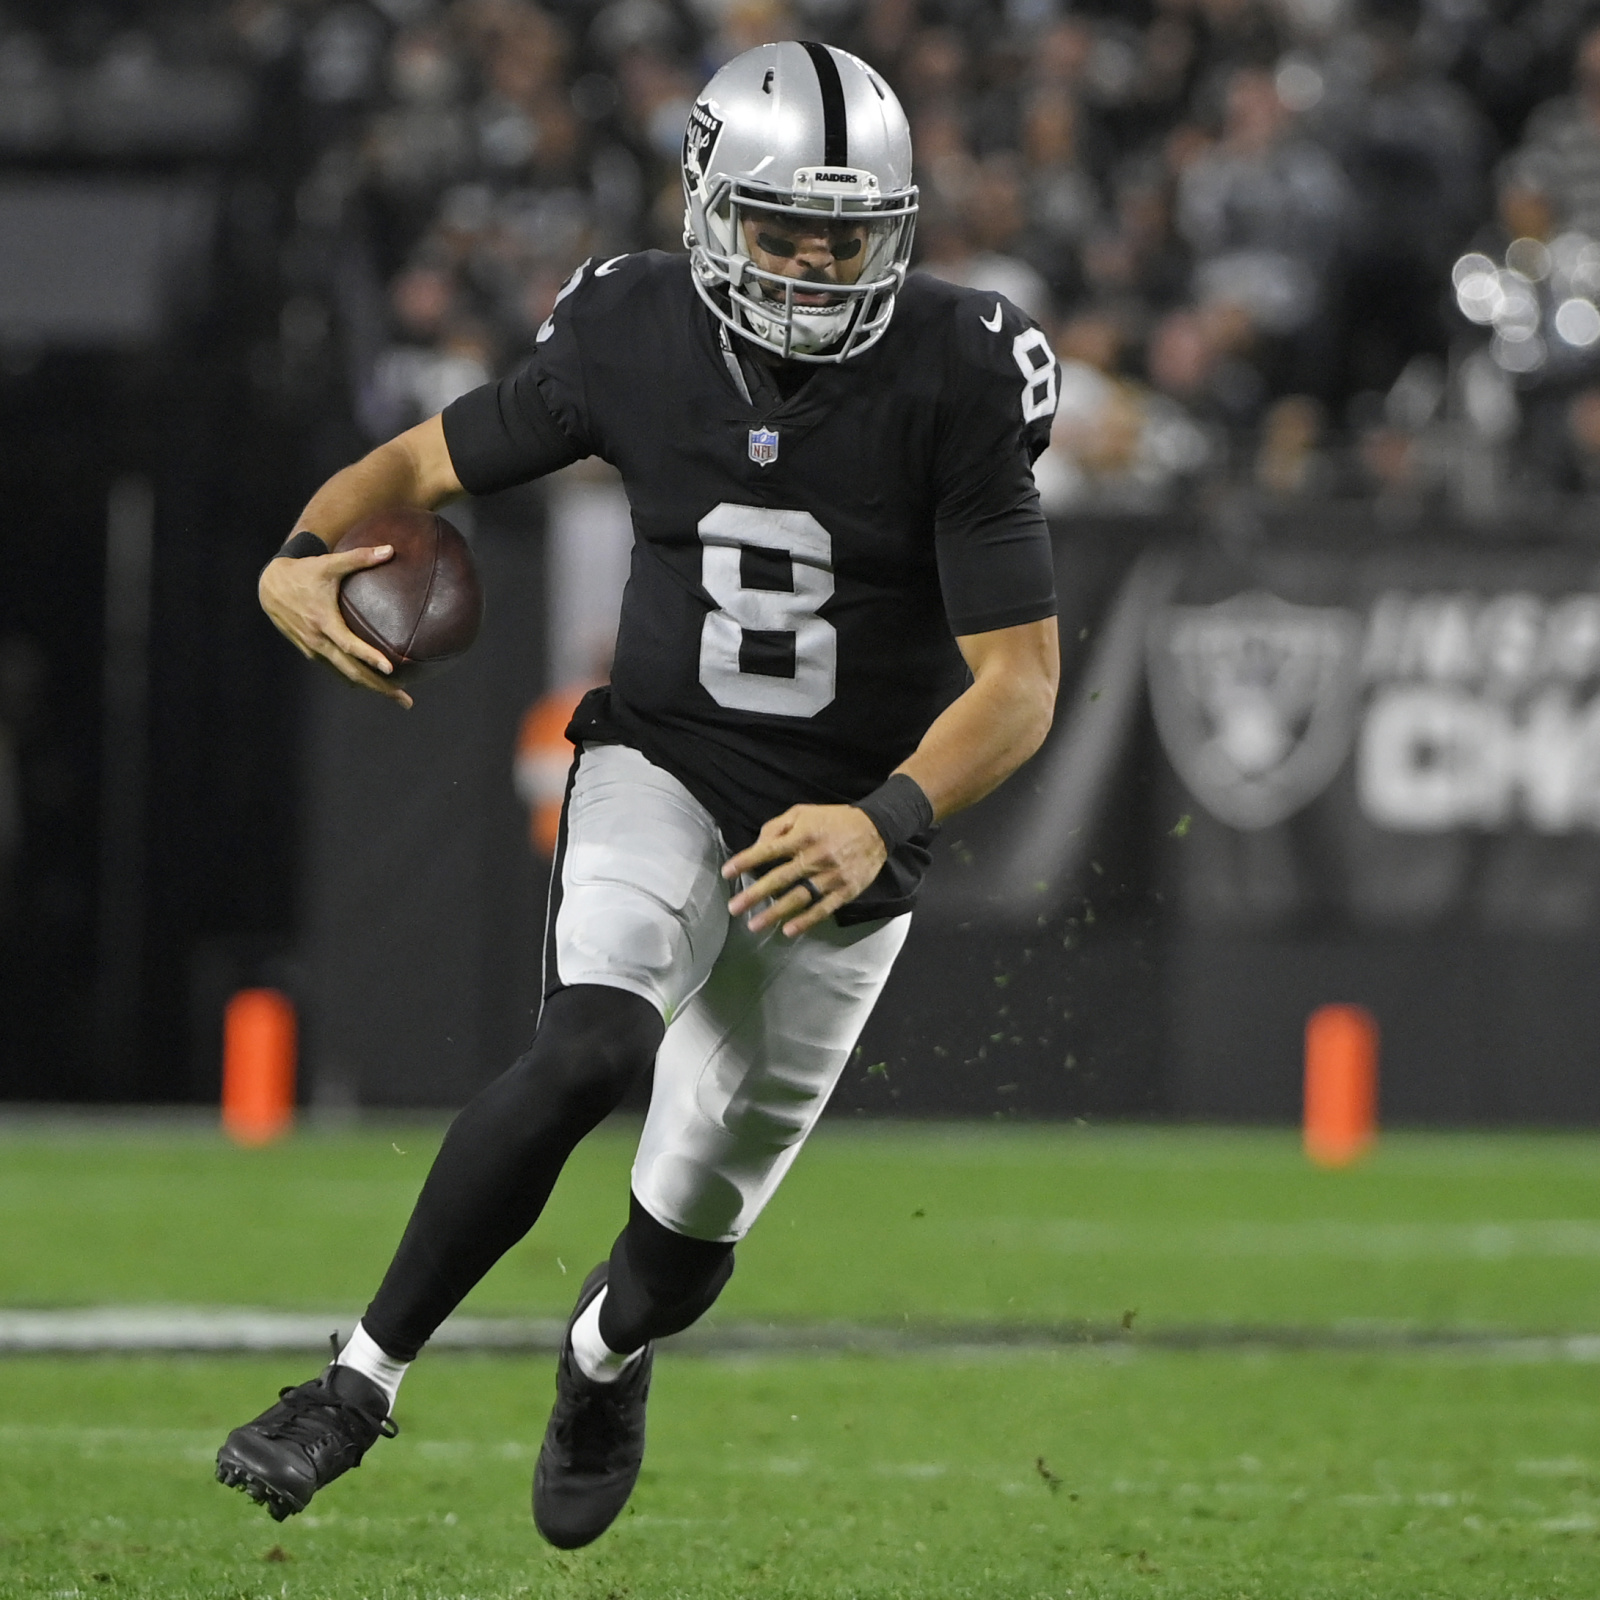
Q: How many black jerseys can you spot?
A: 1